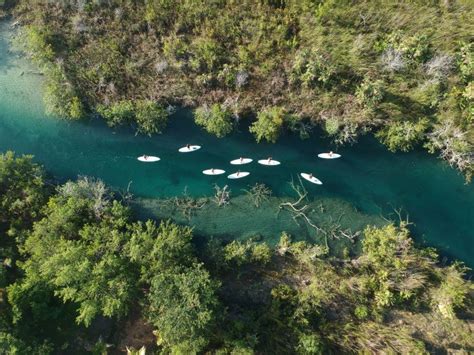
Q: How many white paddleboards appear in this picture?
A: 8